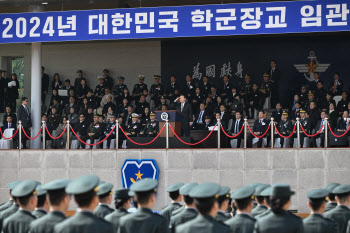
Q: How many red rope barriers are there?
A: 11